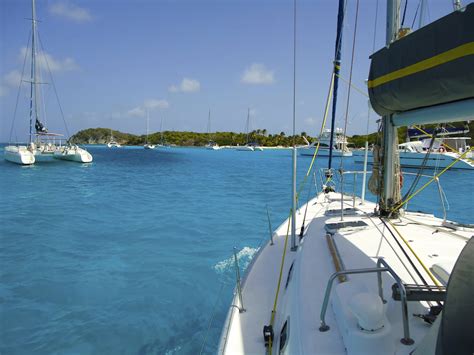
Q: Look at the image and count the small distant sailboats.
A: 5